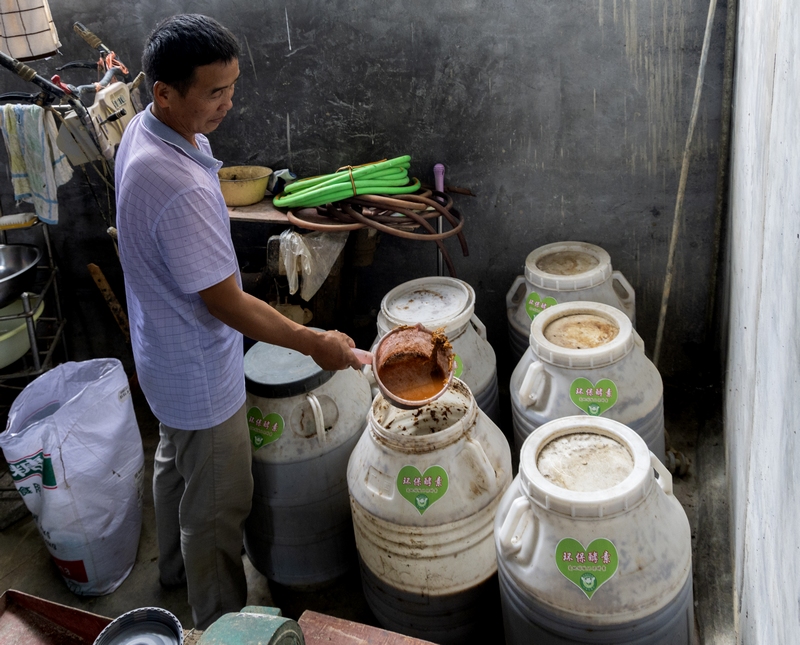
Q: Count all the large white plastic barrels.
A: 6